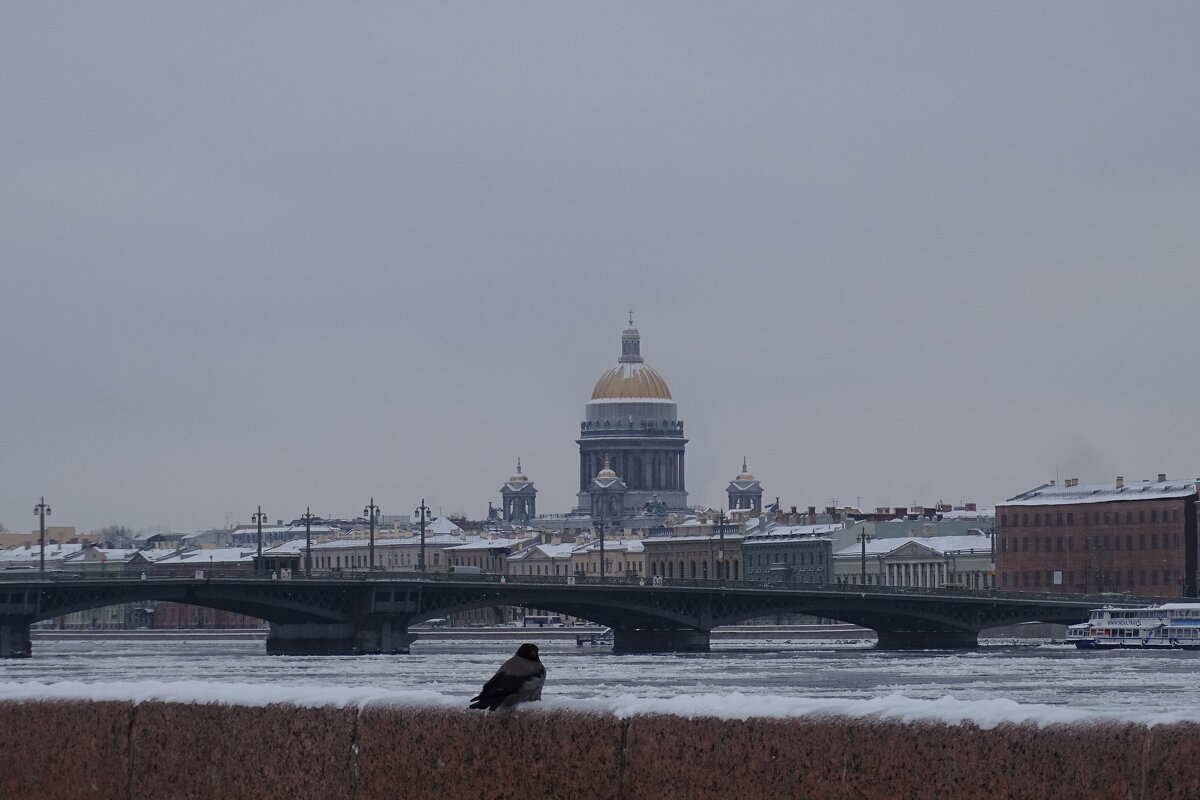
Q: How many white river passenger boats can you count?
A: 1